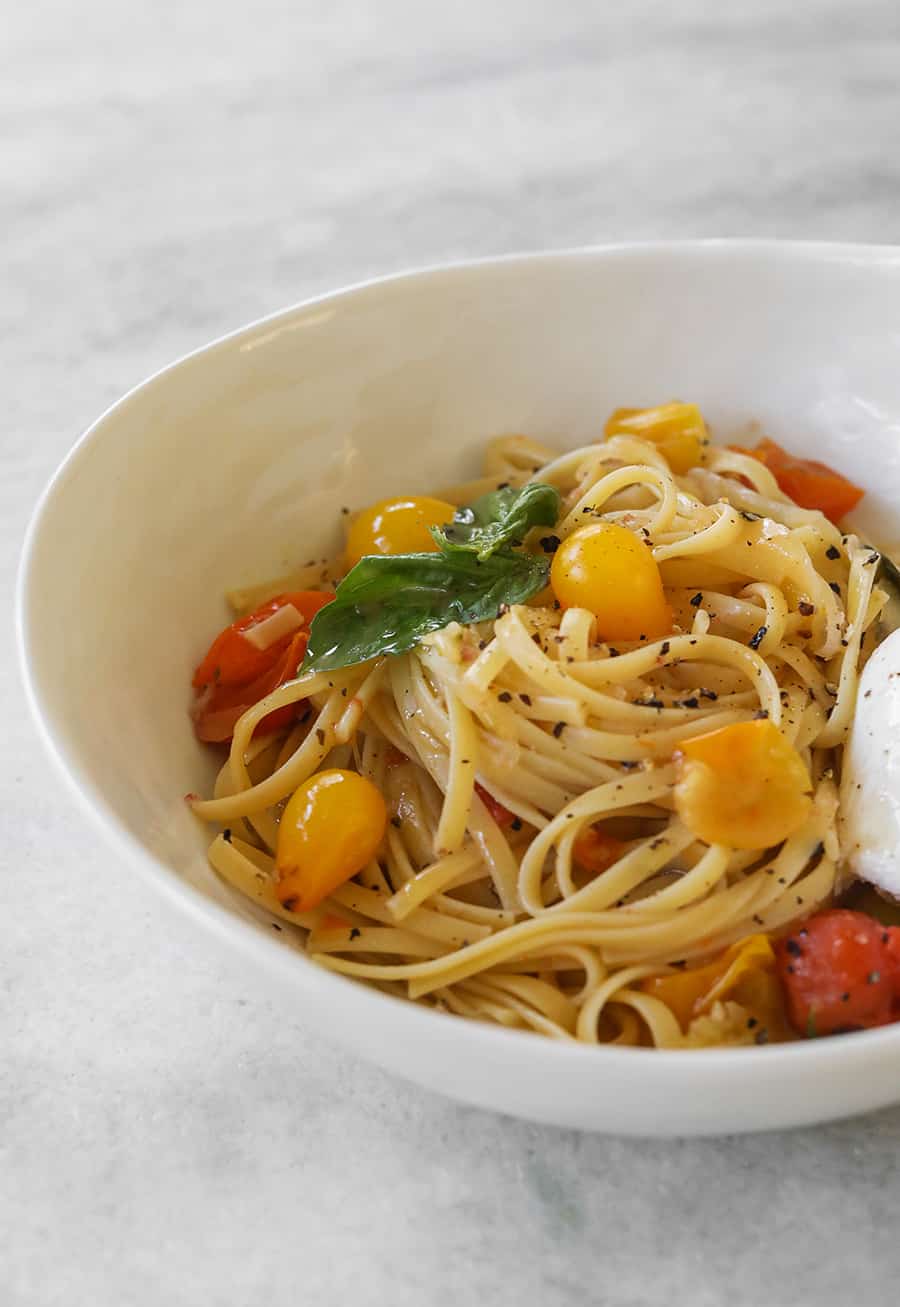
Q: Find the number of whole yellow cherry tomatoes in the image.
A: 3